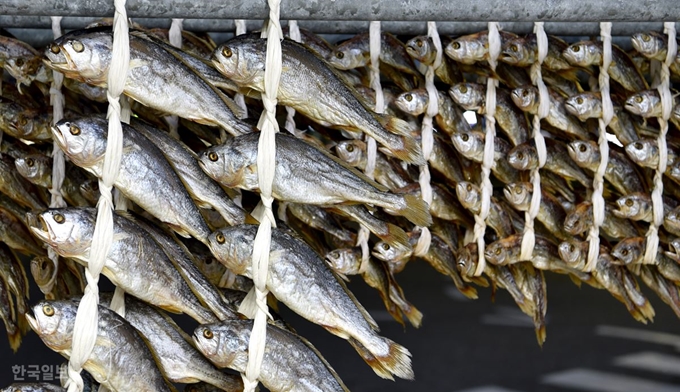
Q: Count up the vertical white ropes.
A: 12